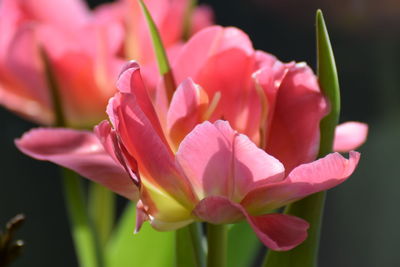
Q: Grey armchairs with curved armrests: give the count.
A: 0